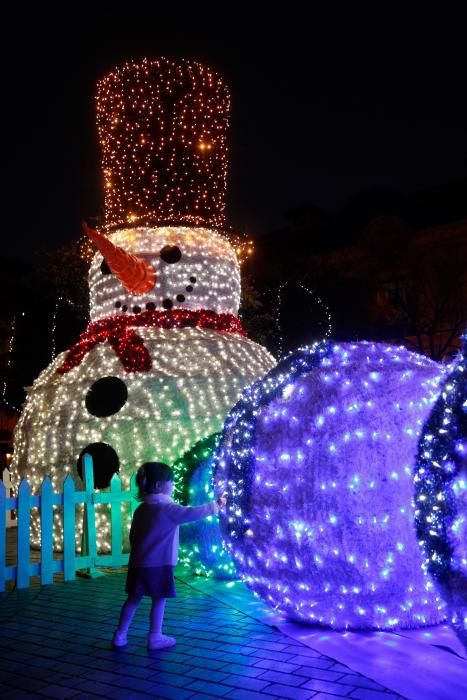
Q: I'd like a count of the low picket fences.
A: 1